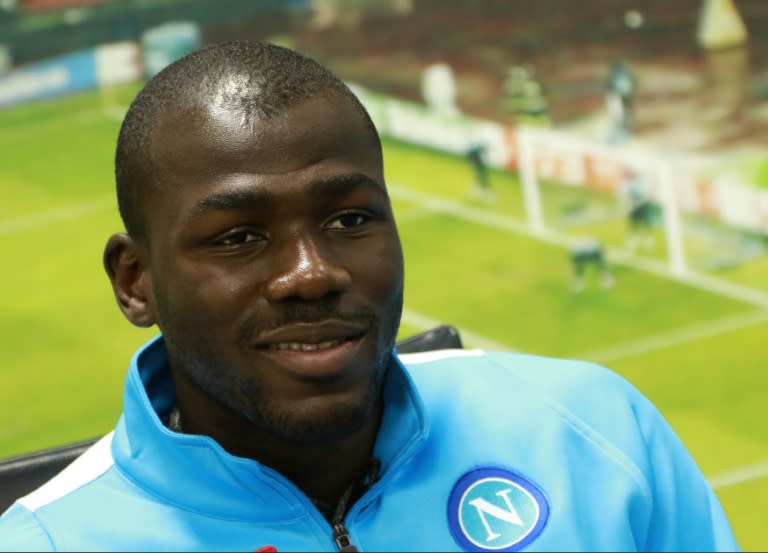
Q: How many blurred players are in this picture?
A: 3